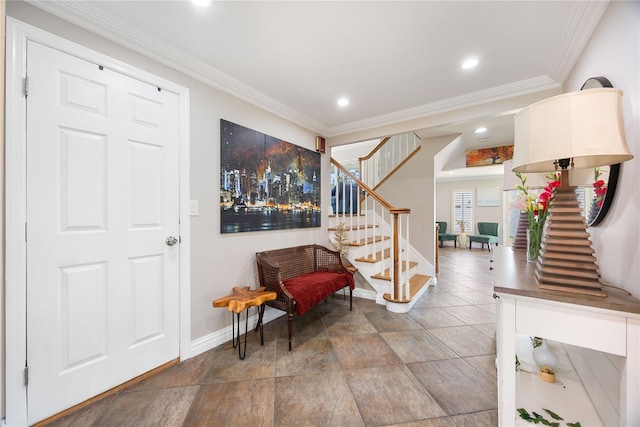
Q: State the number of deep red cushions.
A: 1